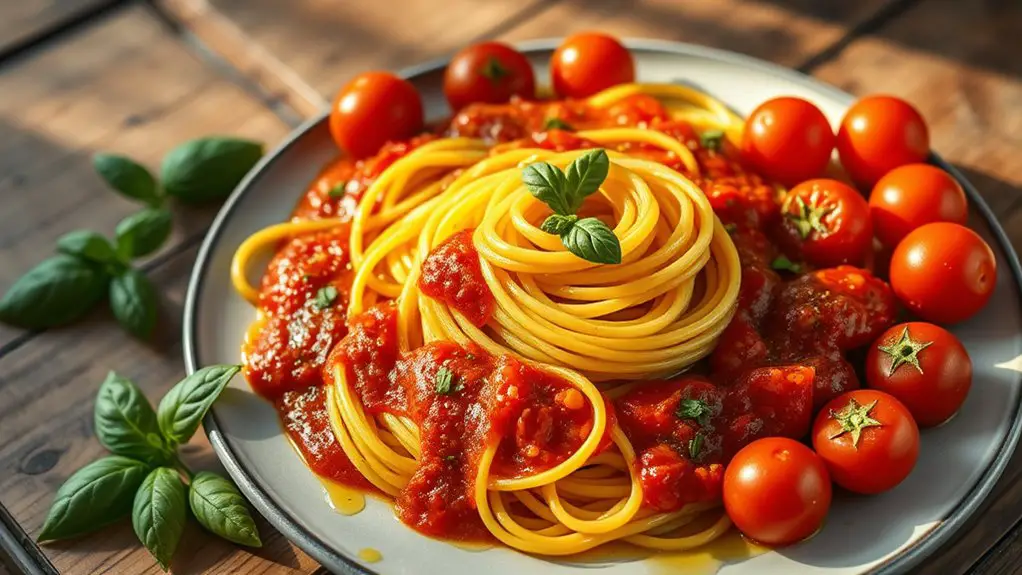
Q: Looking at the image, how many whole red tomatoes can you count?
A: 11